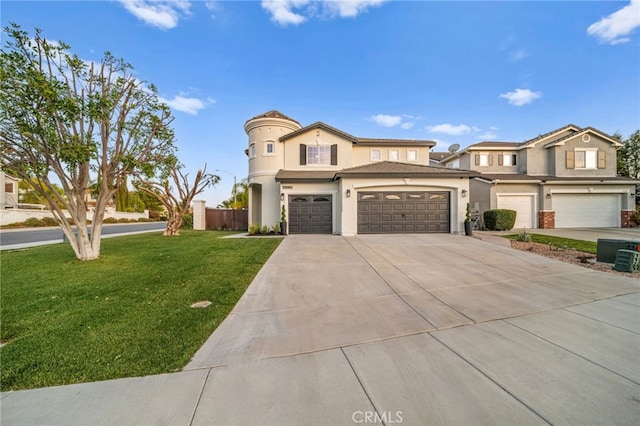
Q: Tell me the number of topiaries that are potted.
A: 2